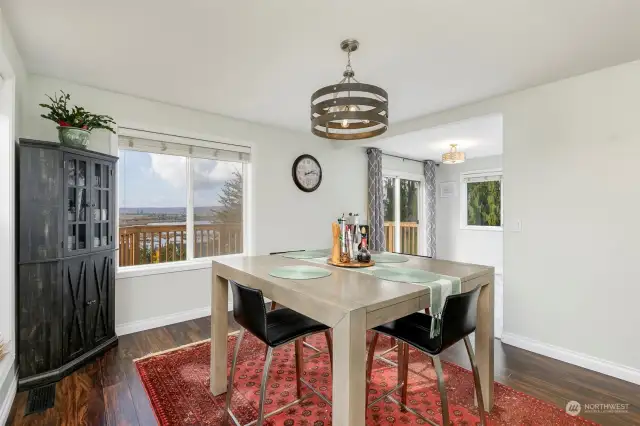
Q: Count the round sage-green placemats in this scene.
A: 4